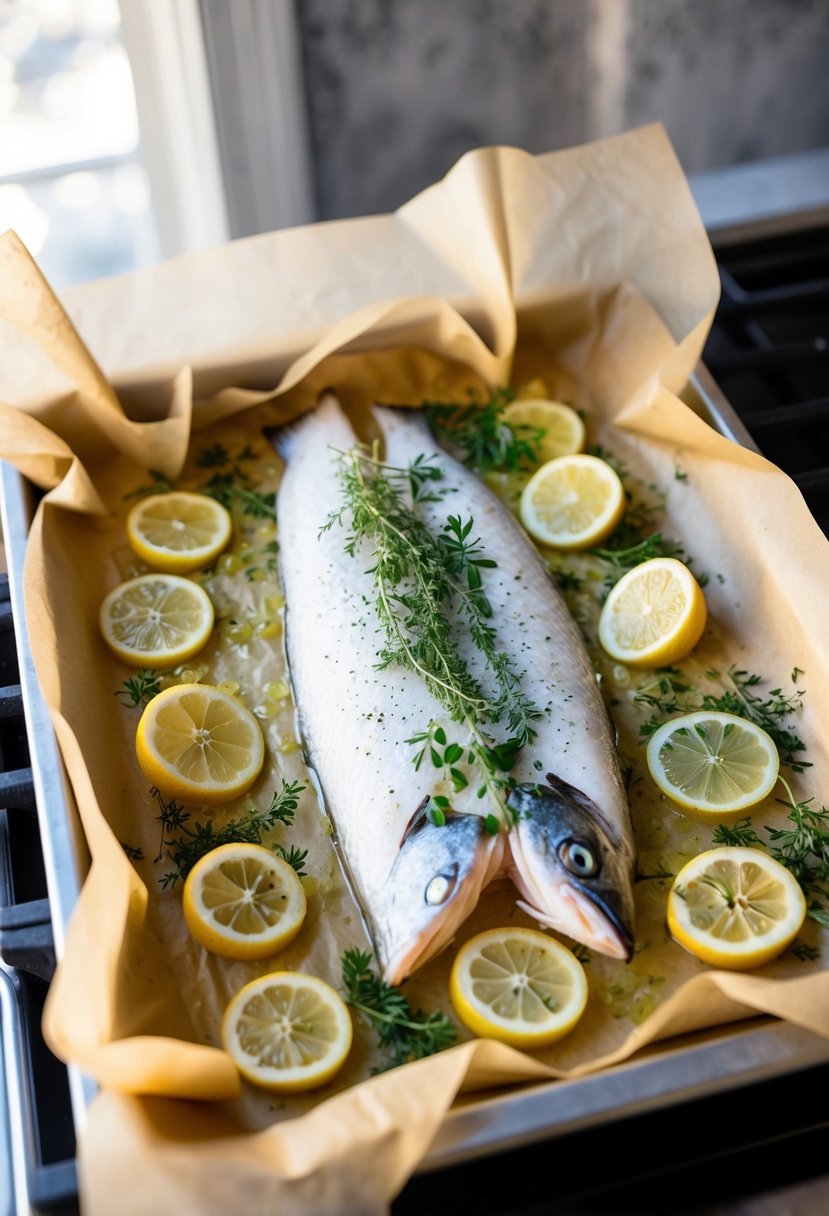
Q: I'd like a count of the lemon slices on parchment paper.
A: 11